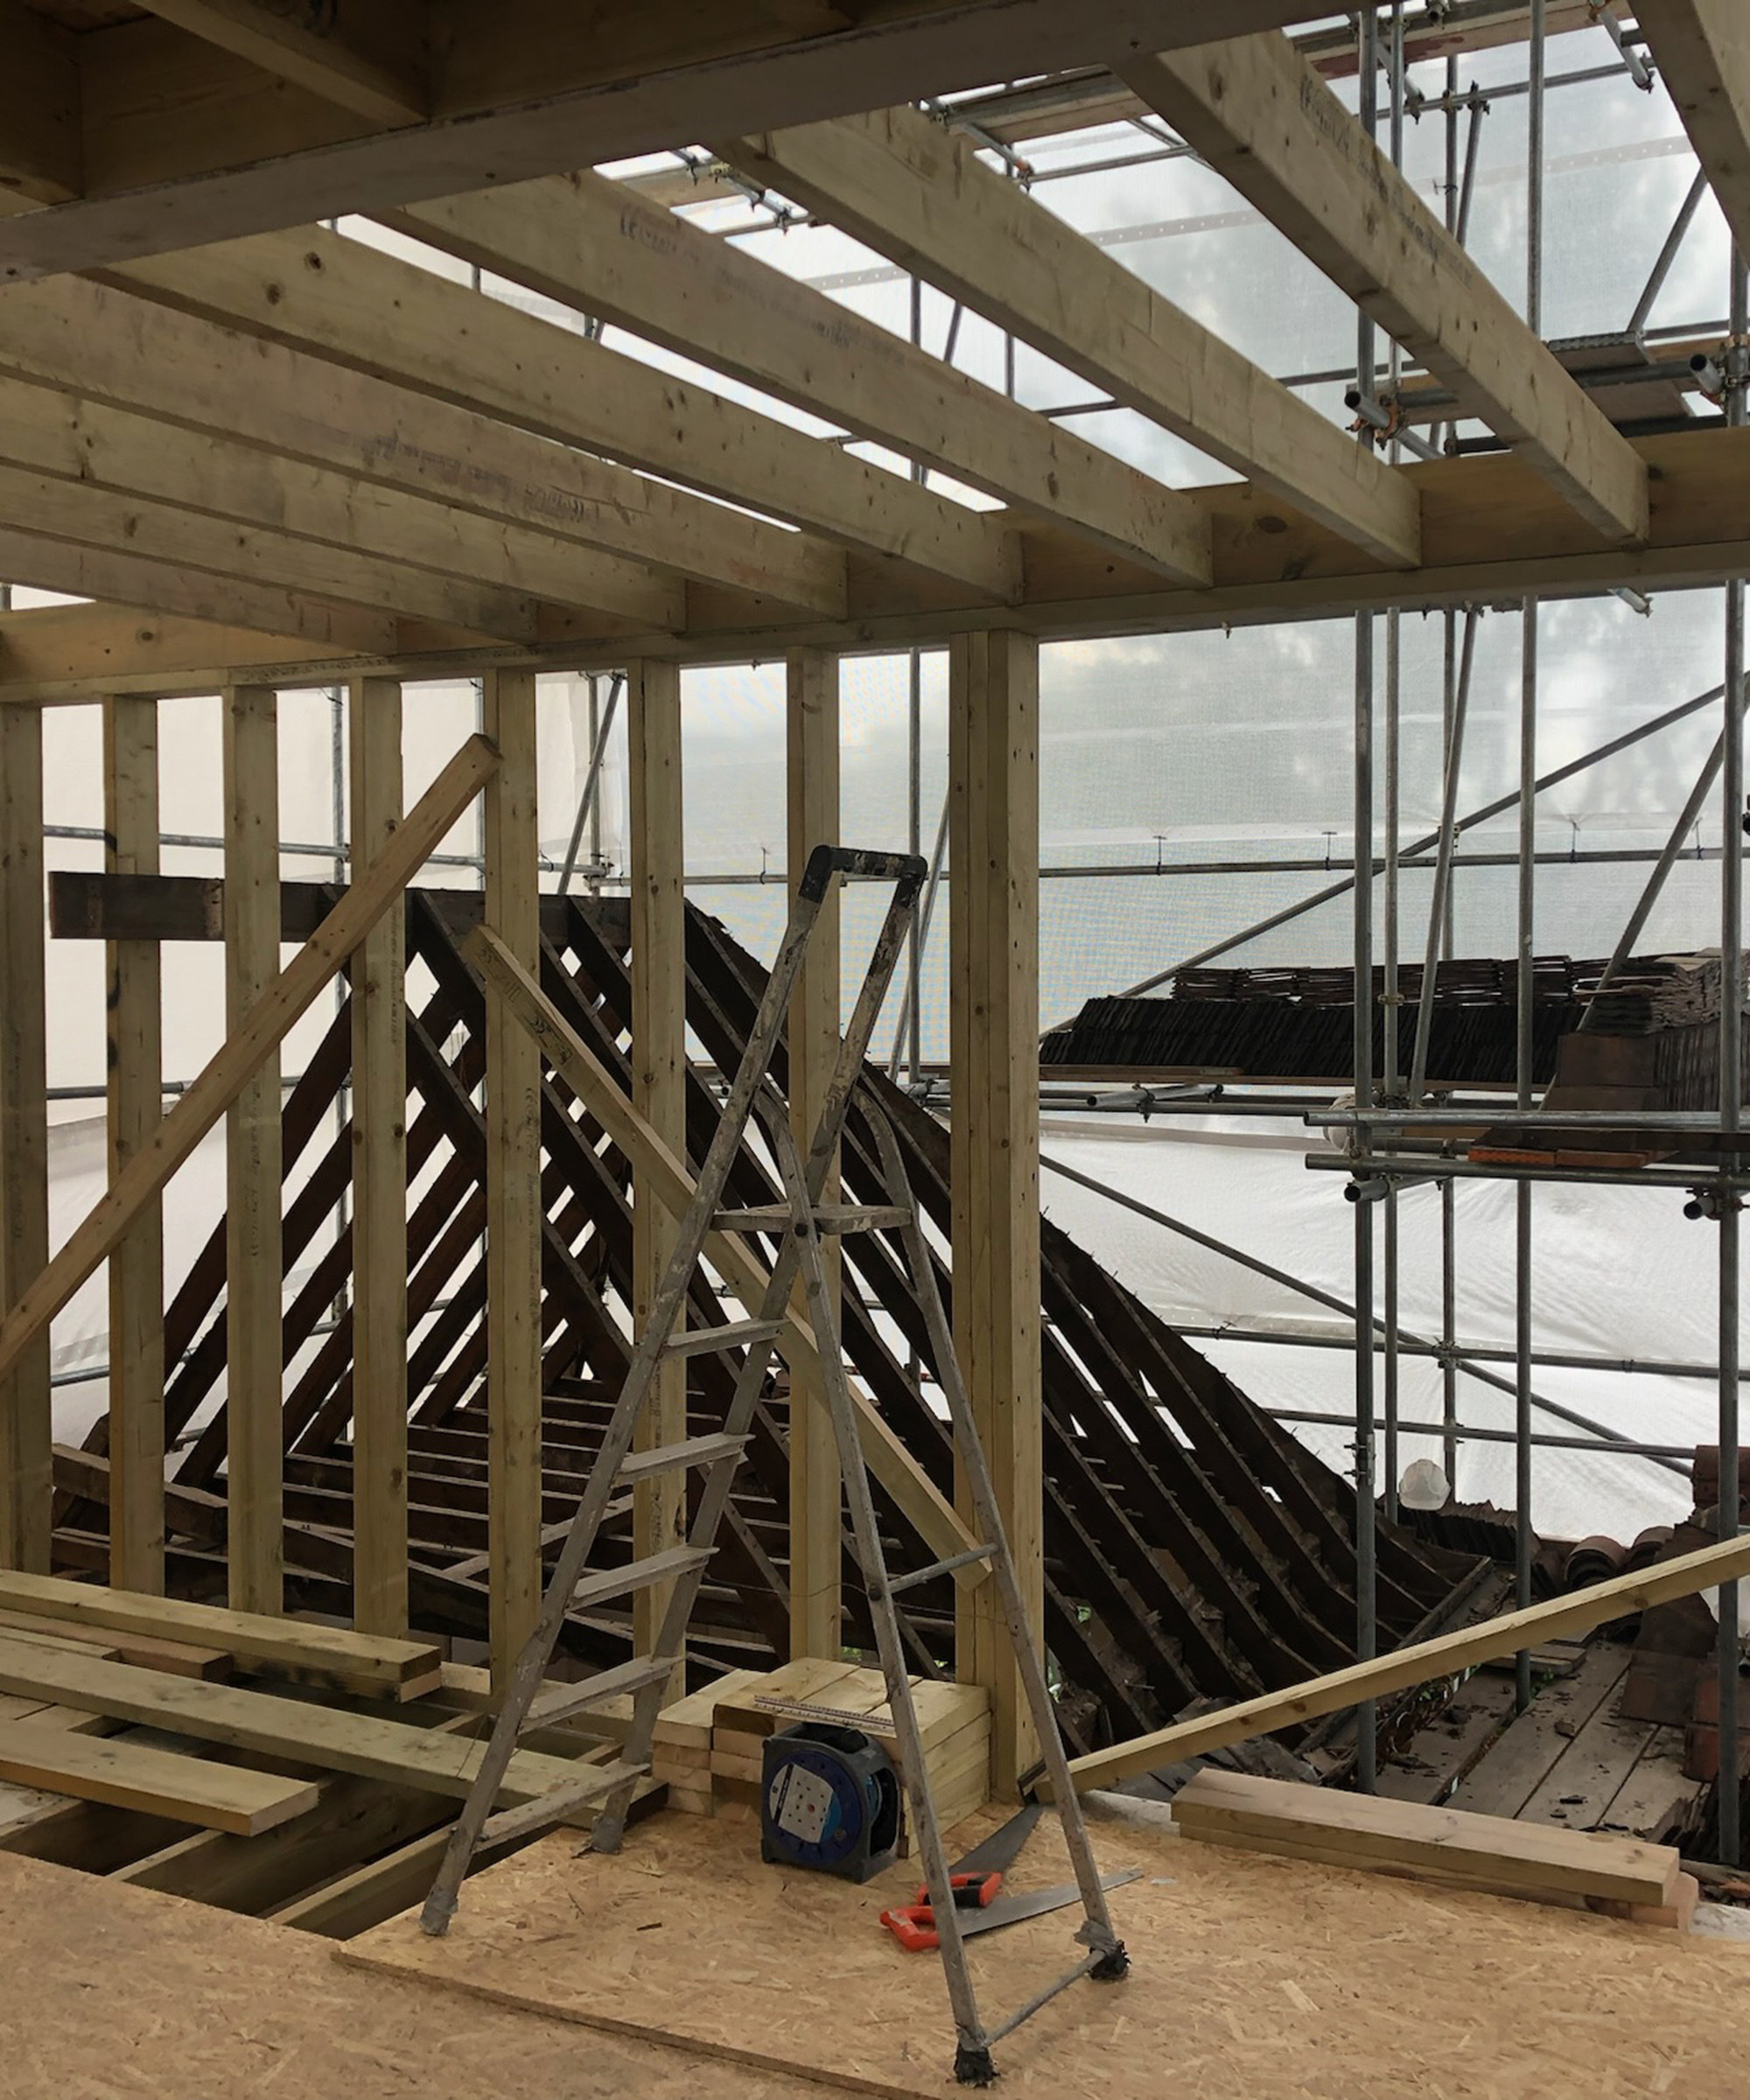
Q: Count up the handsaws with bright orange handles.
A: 2